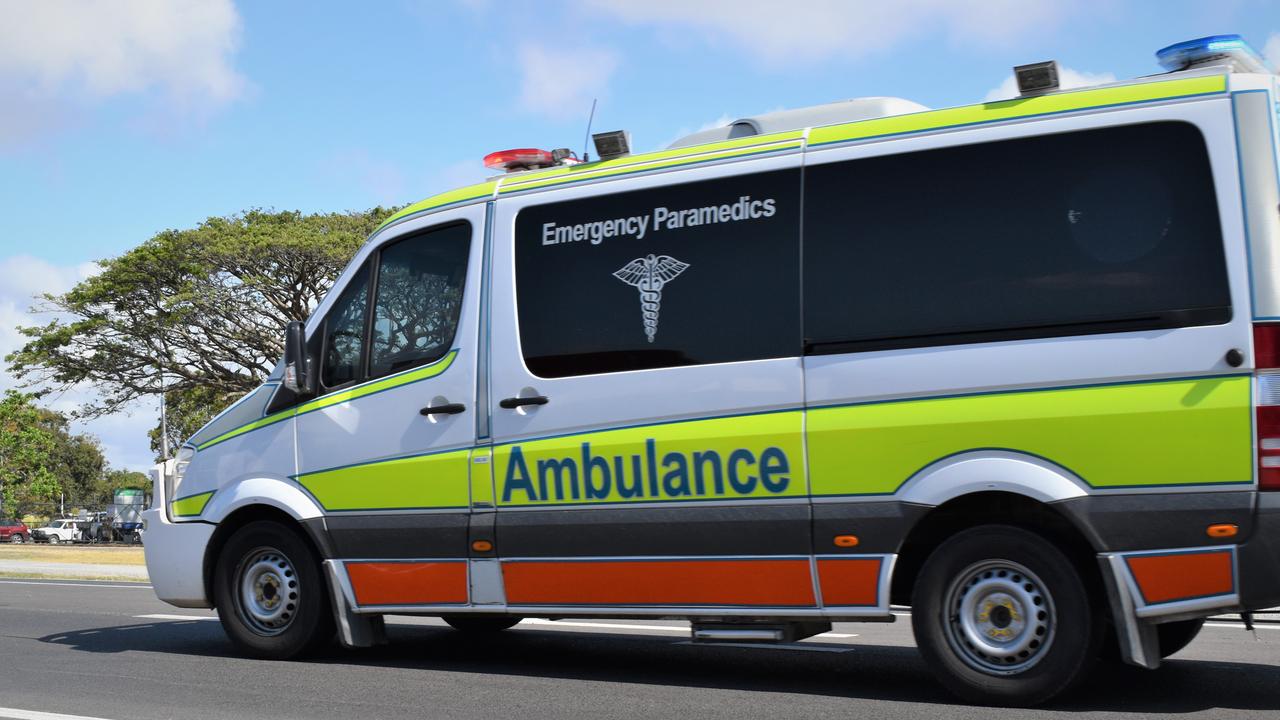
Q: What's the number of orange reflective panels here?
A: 4